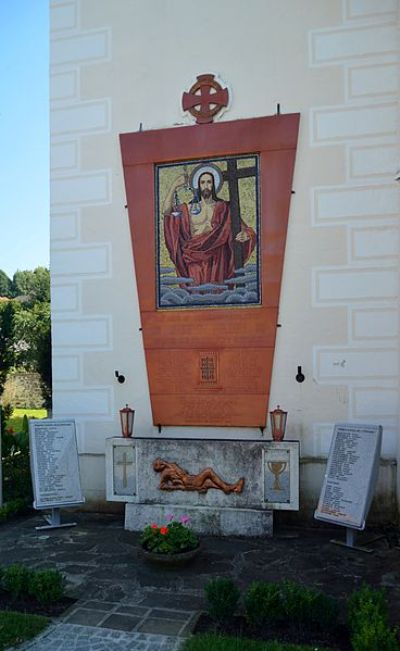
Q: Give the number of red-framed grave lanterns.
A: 2